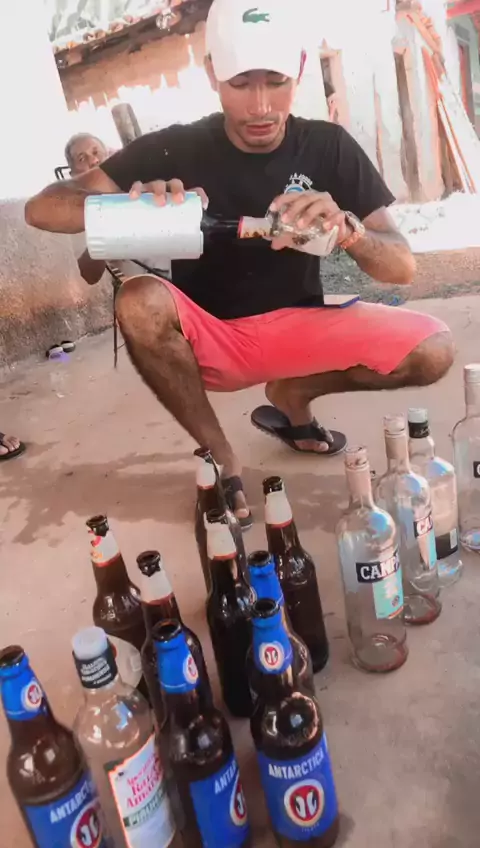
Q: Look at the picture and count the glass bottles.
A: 15